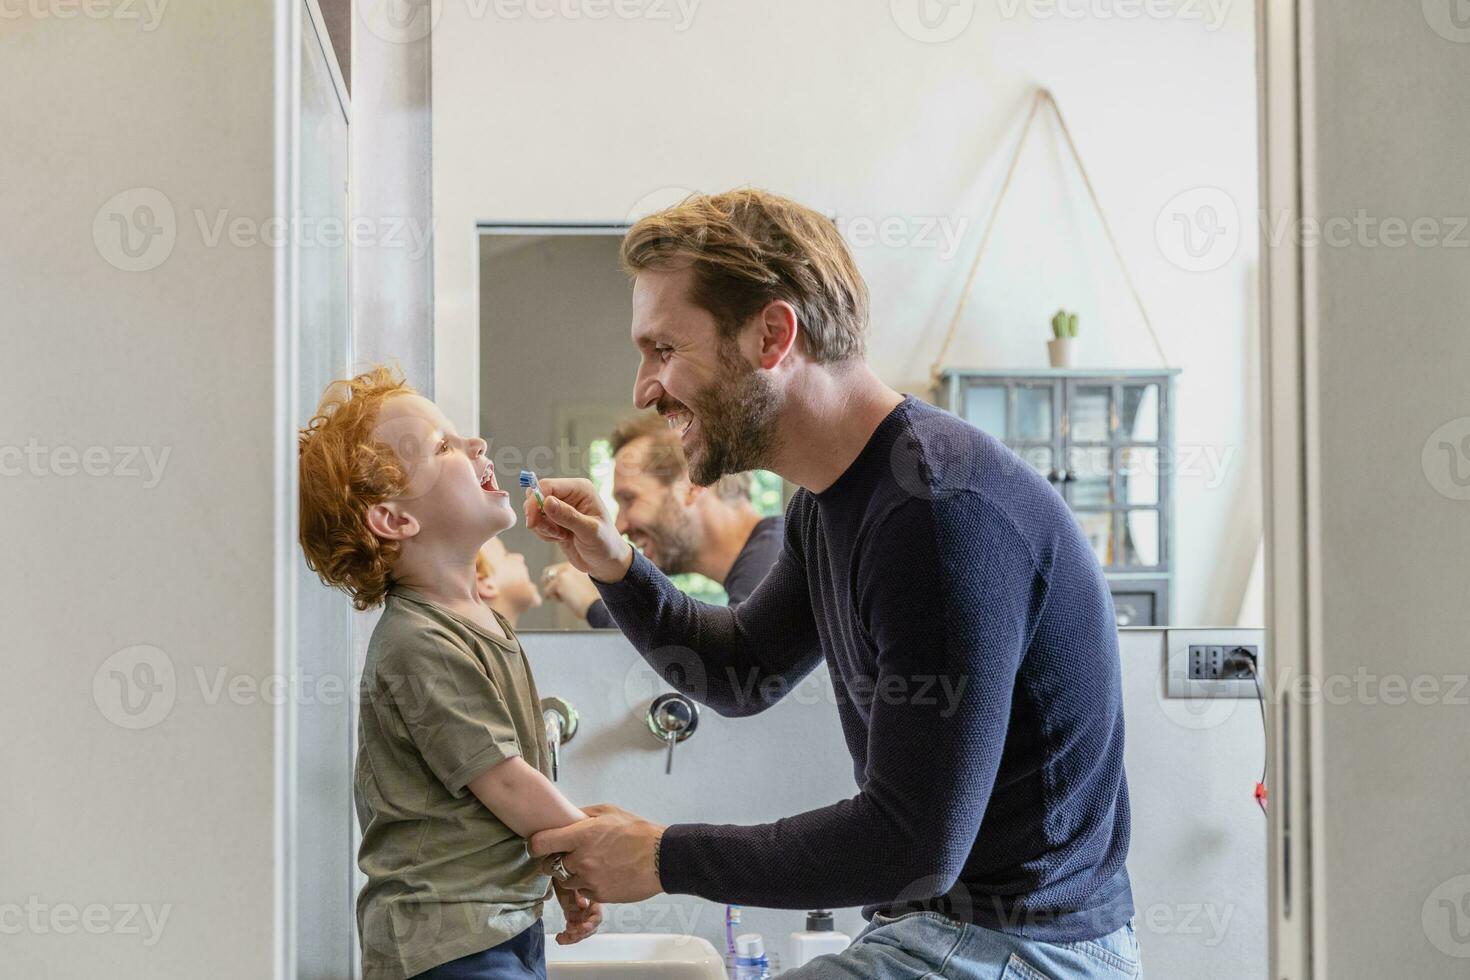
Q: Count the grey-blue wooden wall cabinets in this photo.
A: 1